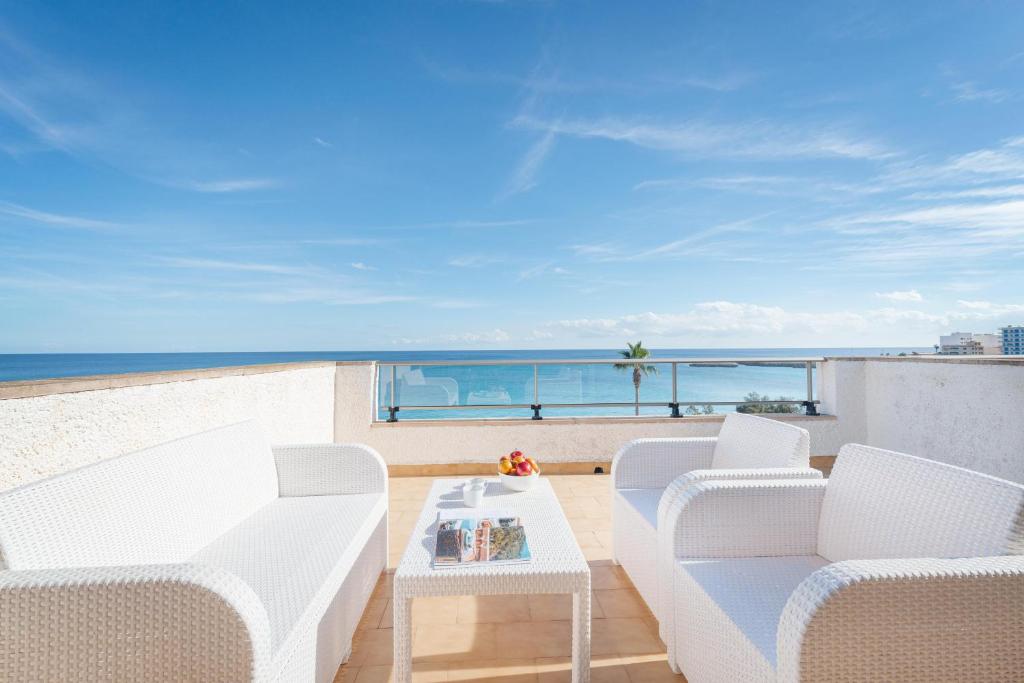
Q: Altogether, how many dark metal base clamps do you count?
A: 4